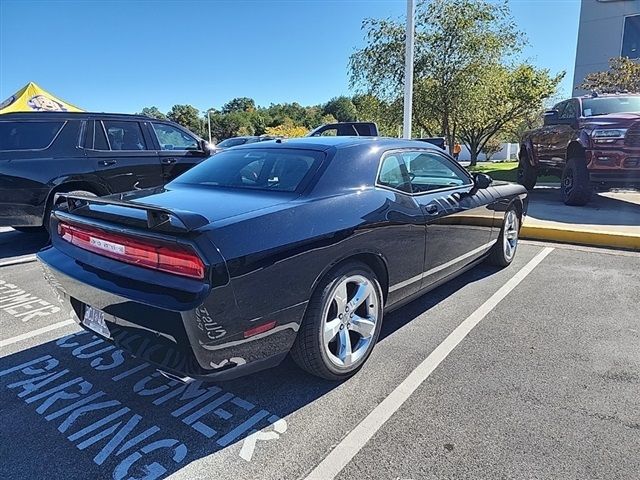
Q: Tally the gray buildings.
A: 1